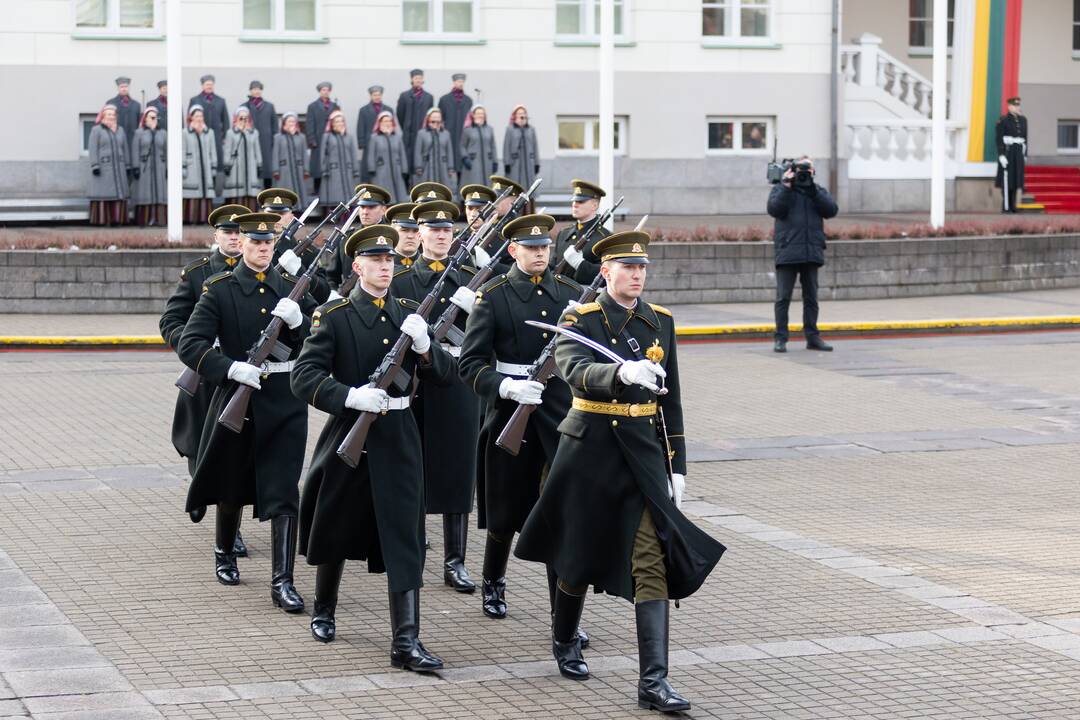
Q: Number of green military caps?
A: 14